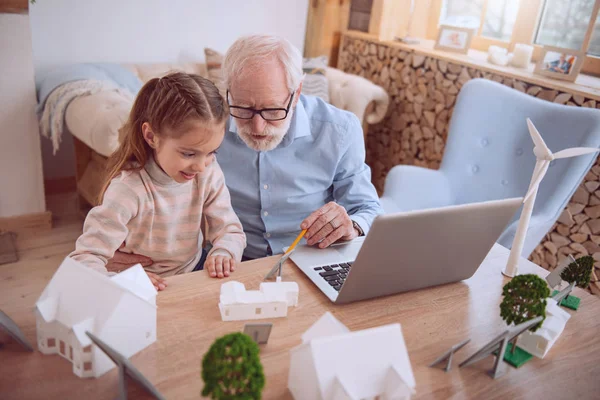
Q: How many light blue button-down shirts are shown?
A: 1